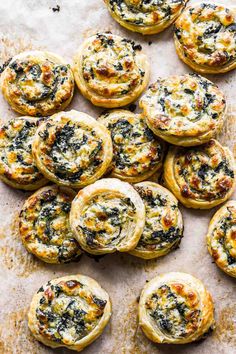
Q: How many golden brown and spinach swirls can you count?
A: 15